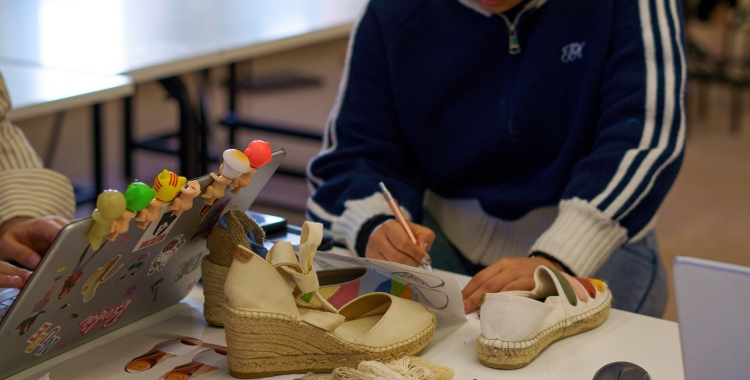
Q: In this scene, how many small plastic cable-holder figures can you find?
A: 6